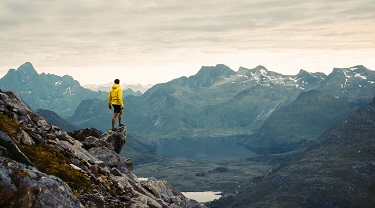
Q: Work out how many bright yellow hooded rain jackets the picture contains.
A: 1